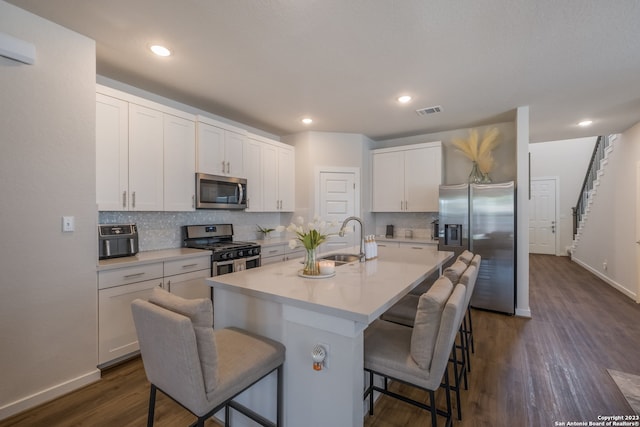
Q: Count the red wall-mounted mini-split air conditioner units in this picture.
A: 0